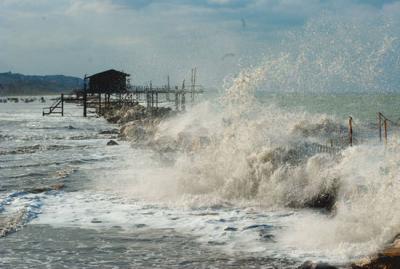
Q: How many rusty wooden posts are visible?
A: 3